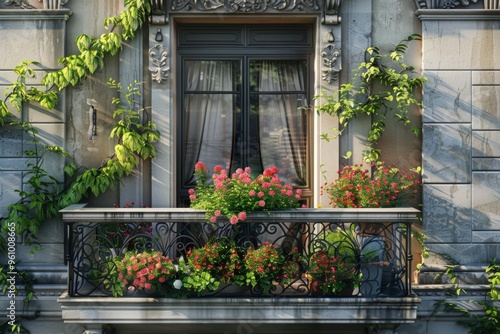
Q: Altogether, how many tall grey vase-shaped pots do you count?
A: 1